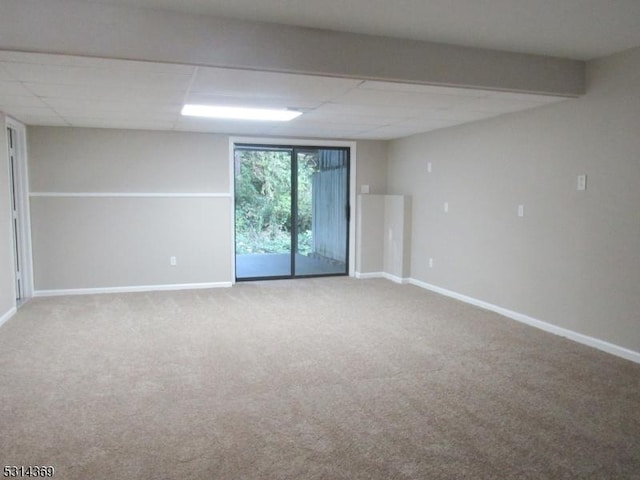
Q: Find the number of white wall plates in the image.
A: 7